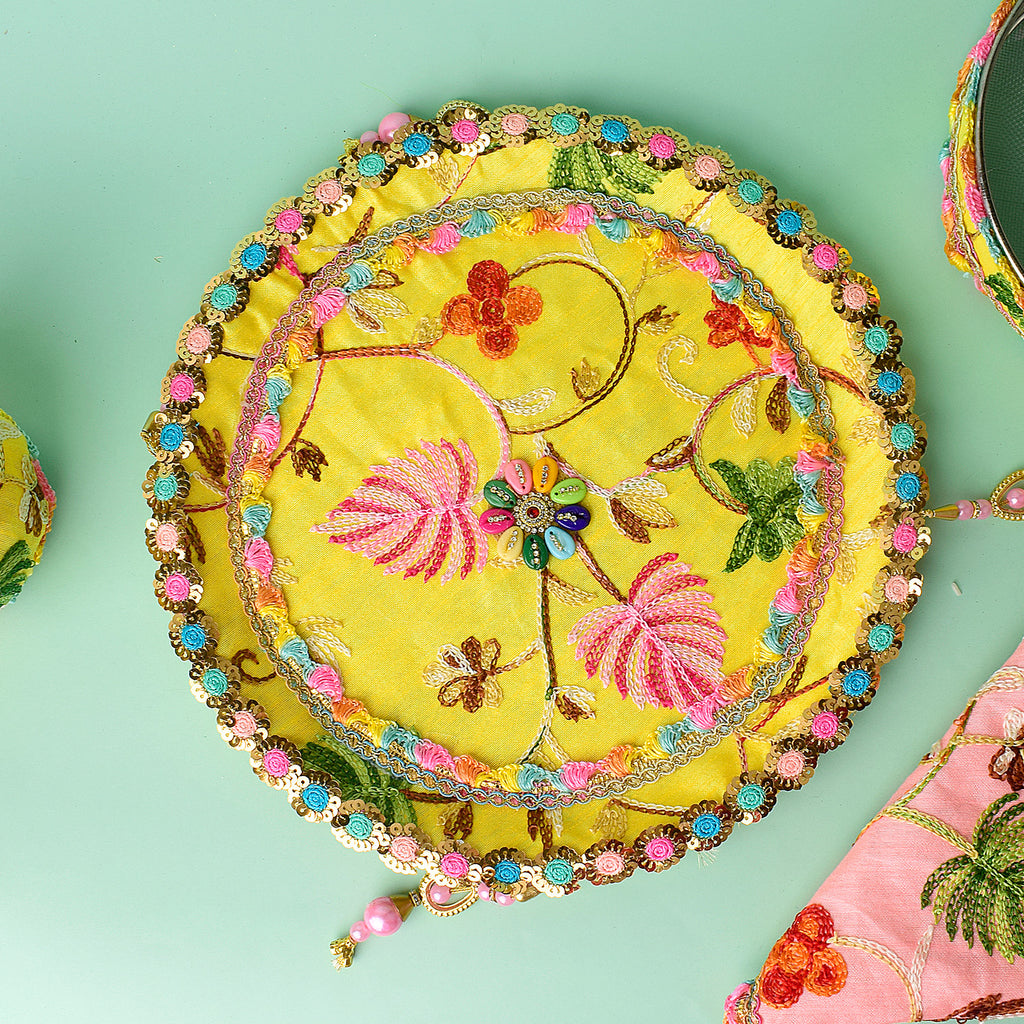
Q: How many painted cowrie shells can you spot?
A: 9